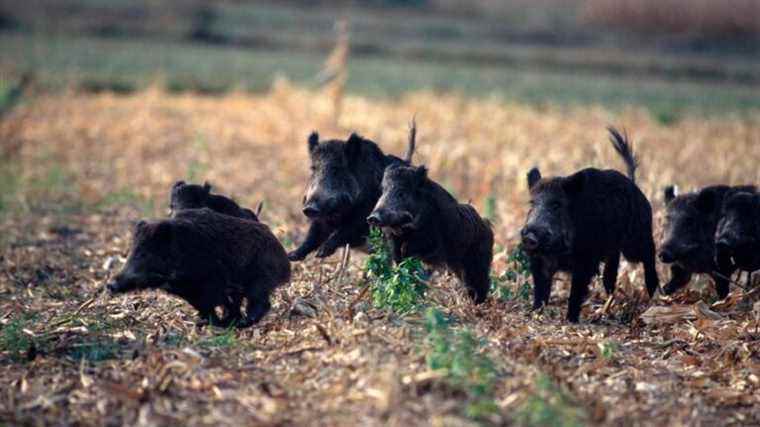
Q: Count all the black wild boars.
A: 7